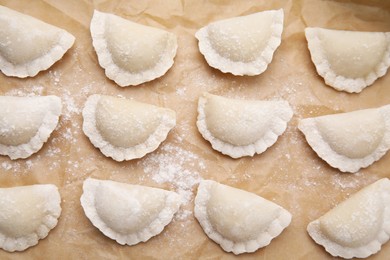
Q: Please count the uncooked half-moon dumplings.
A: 12